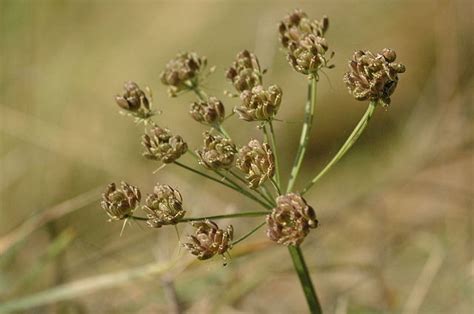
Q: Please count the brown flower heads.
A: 15